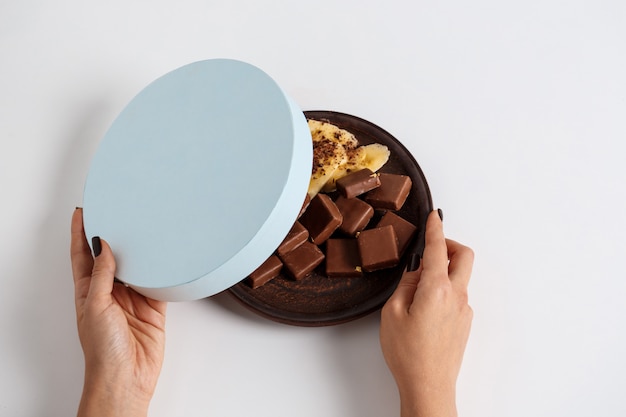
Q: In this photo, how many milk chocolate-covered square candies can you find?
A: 10